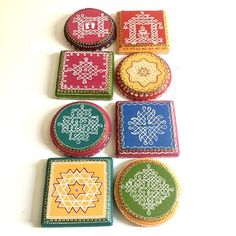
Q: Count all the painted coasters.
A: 8